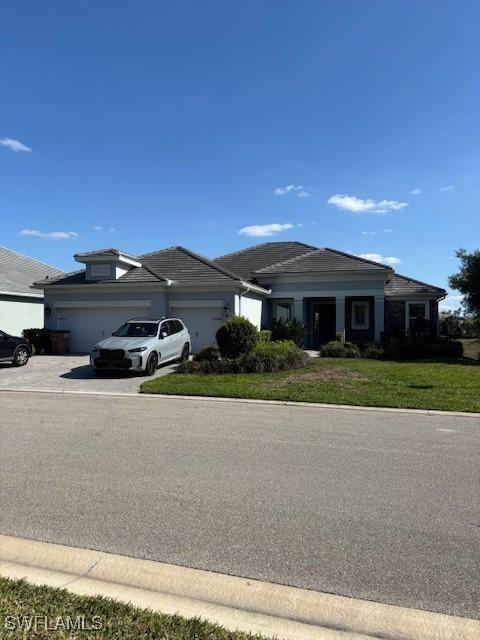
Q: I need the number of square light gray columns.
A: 3